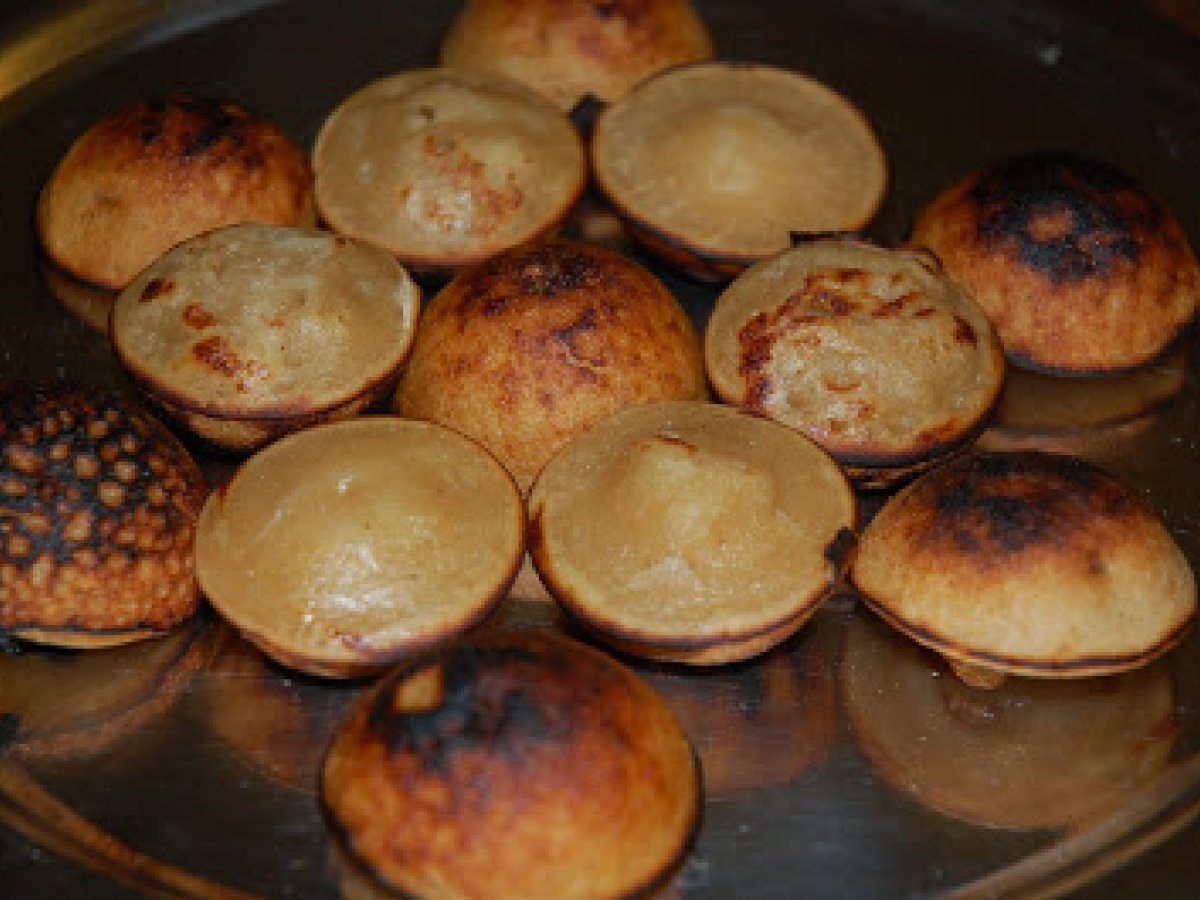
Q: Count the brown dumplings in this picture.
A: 13